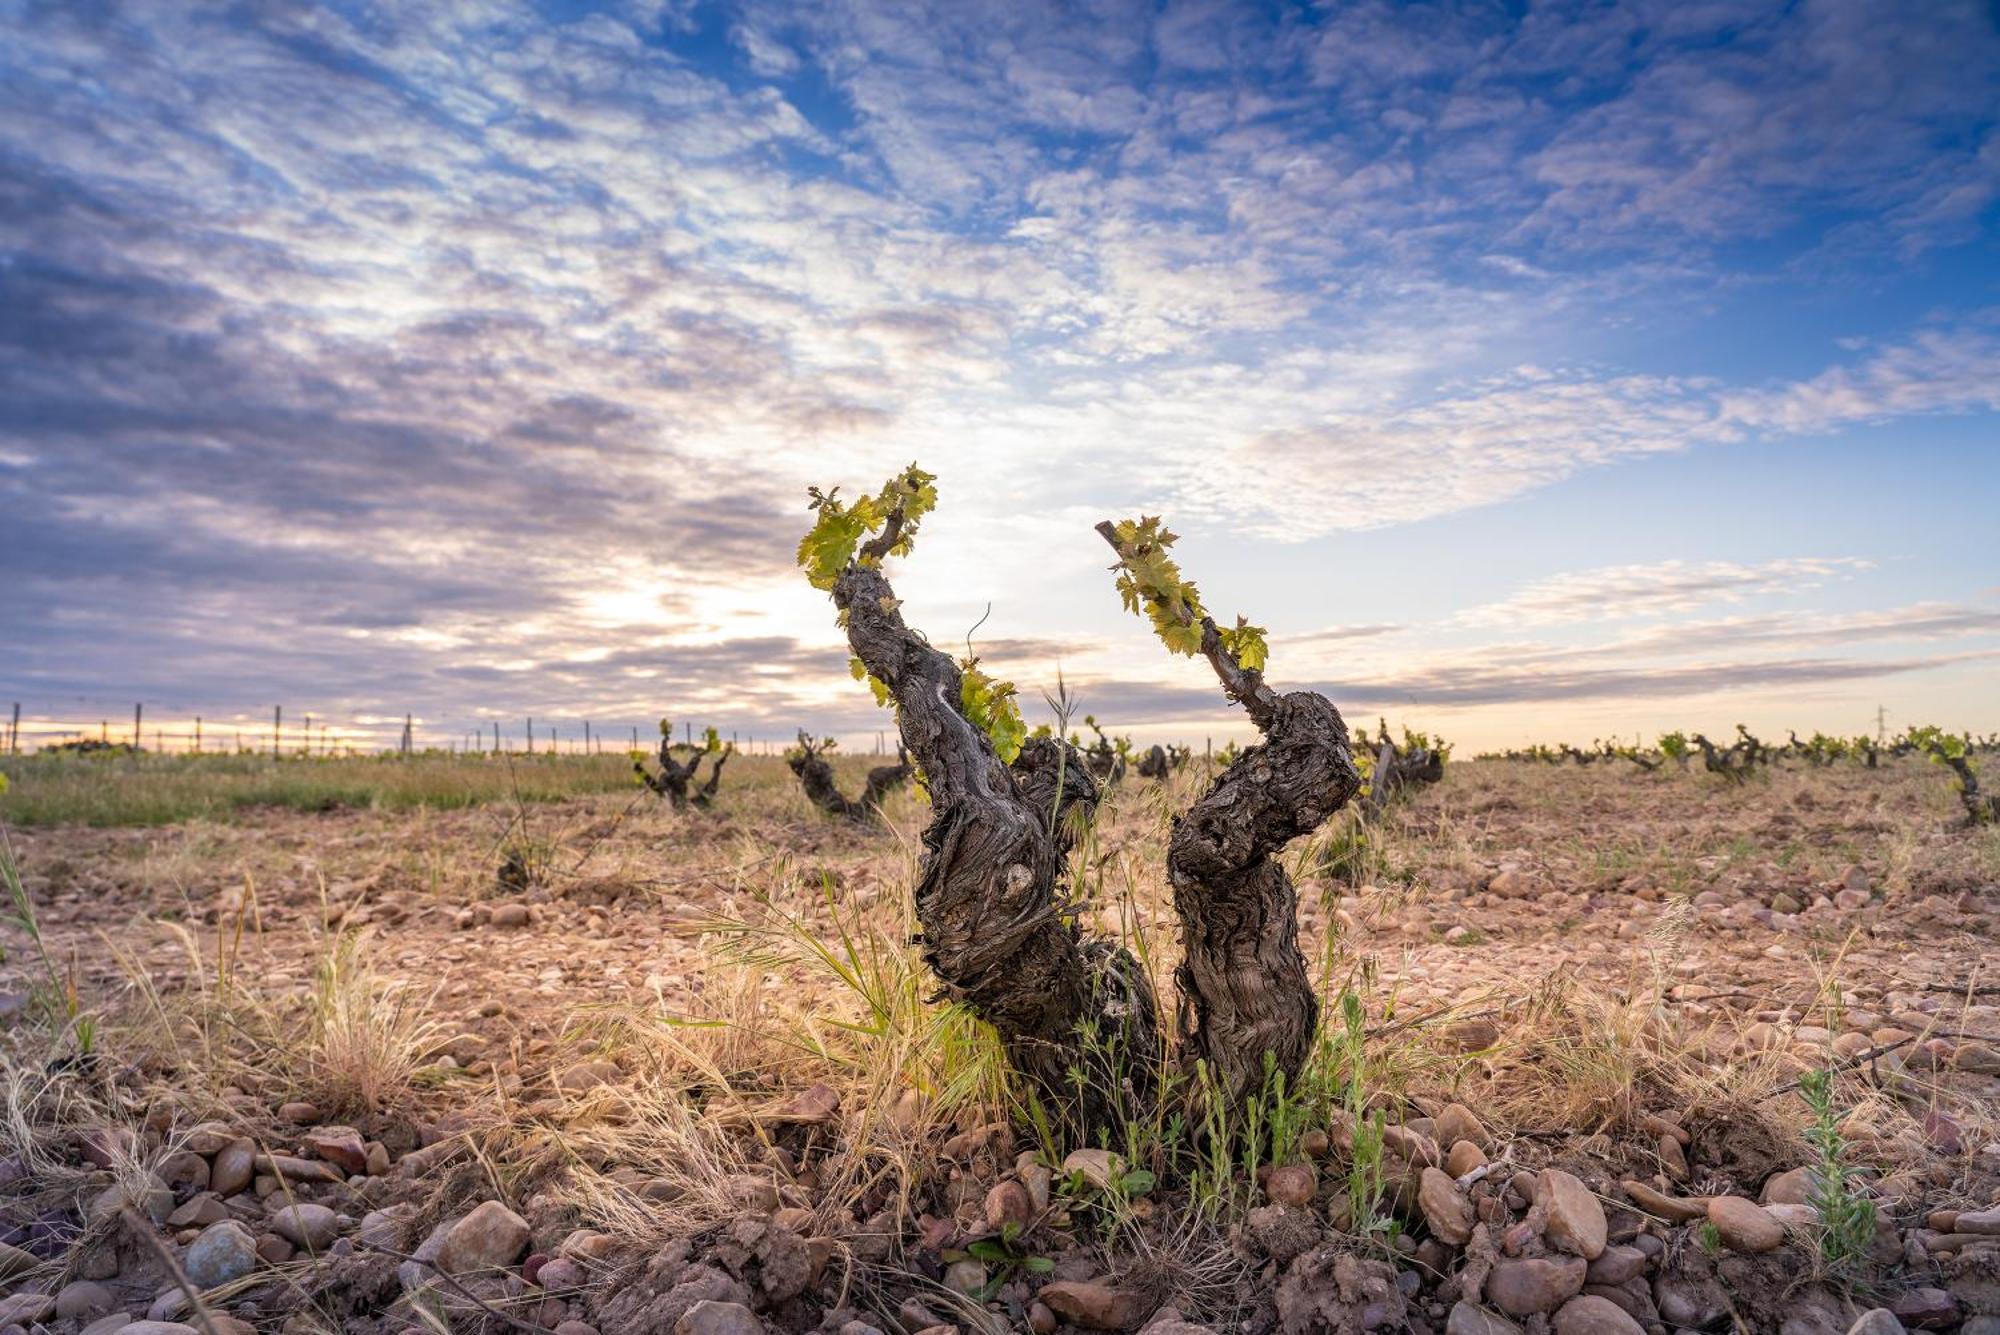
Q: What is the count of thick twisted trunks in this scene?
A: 2